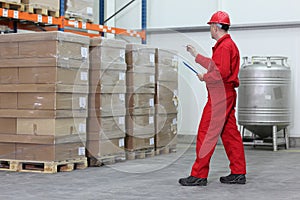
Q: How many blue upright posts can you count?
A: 3